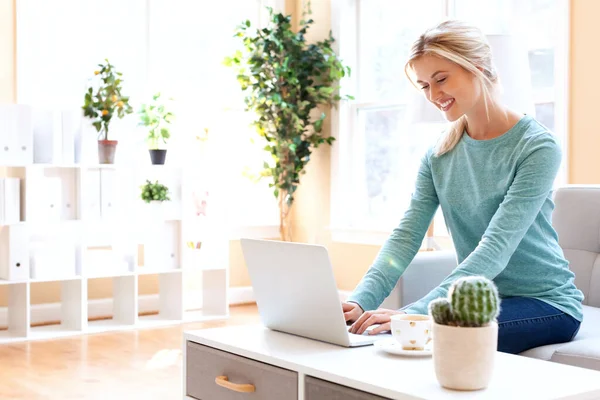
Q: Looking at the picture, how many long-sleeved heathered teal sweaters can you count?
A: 1